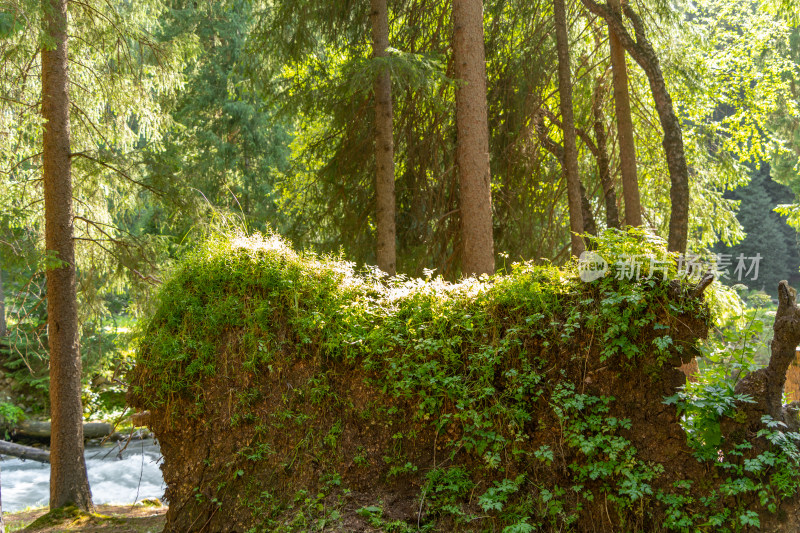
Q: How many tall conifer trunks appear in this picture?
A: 5